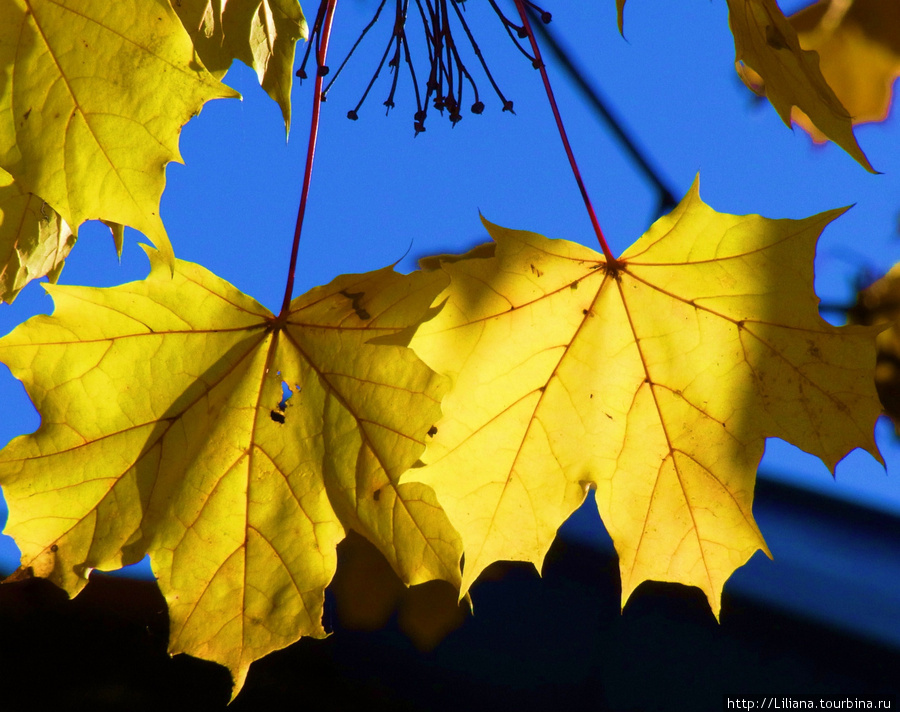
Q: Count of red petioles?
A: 2